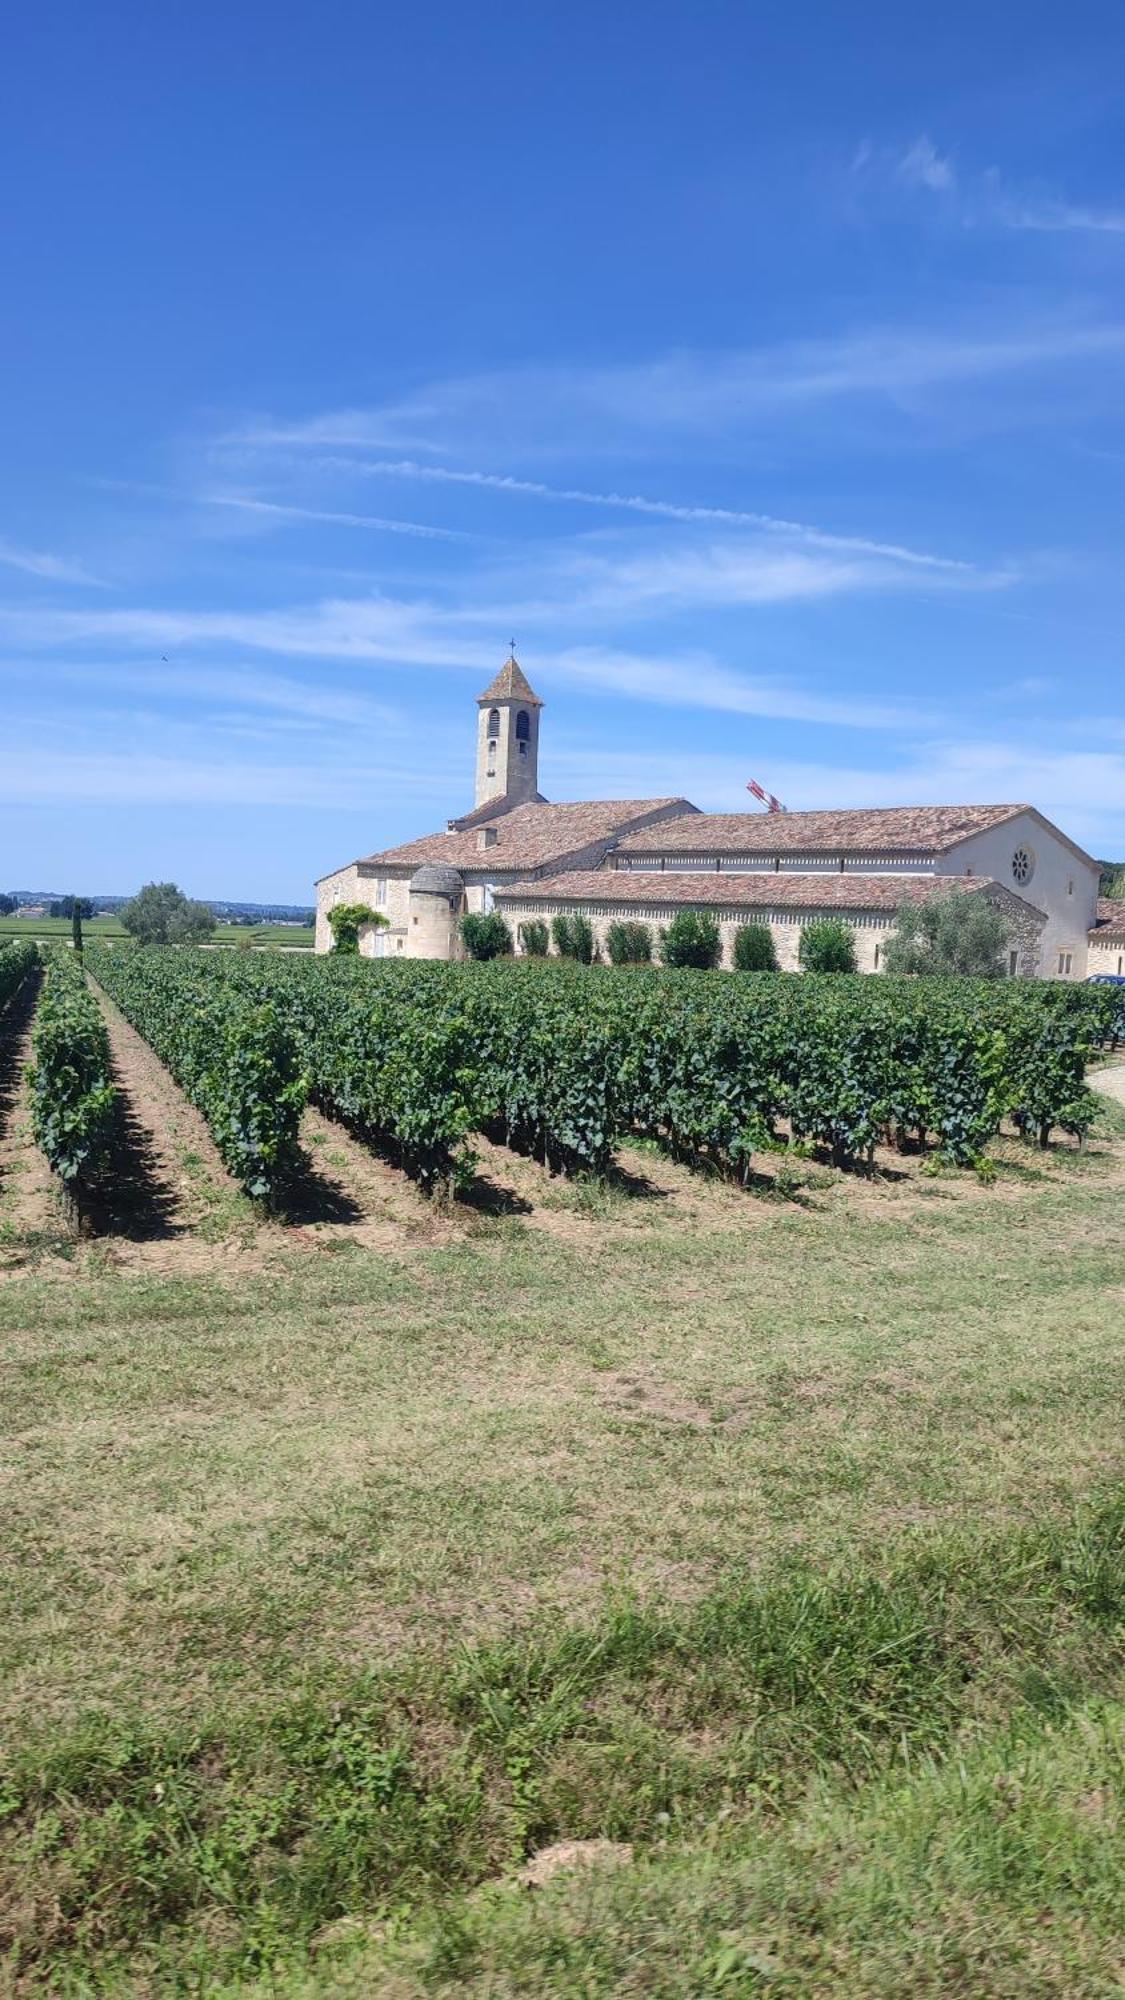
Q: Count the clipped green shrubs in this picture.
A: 7